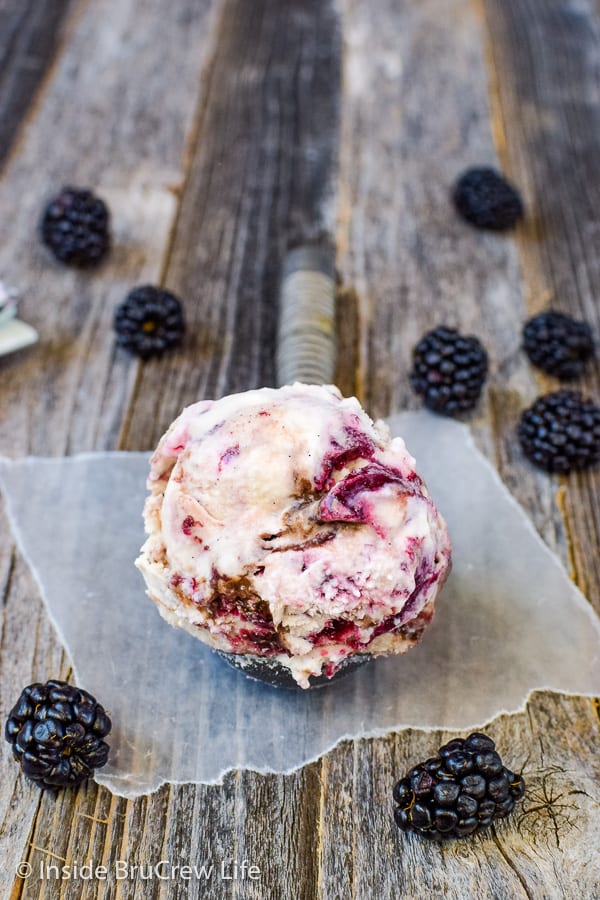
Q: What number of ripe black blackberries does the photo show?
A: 8